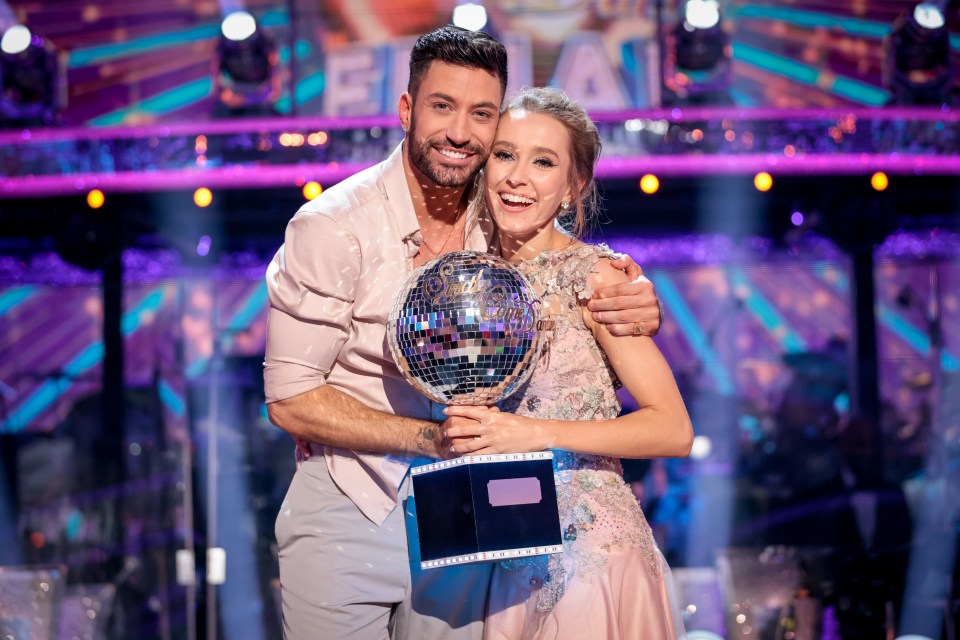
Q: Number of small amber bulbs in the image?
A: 6